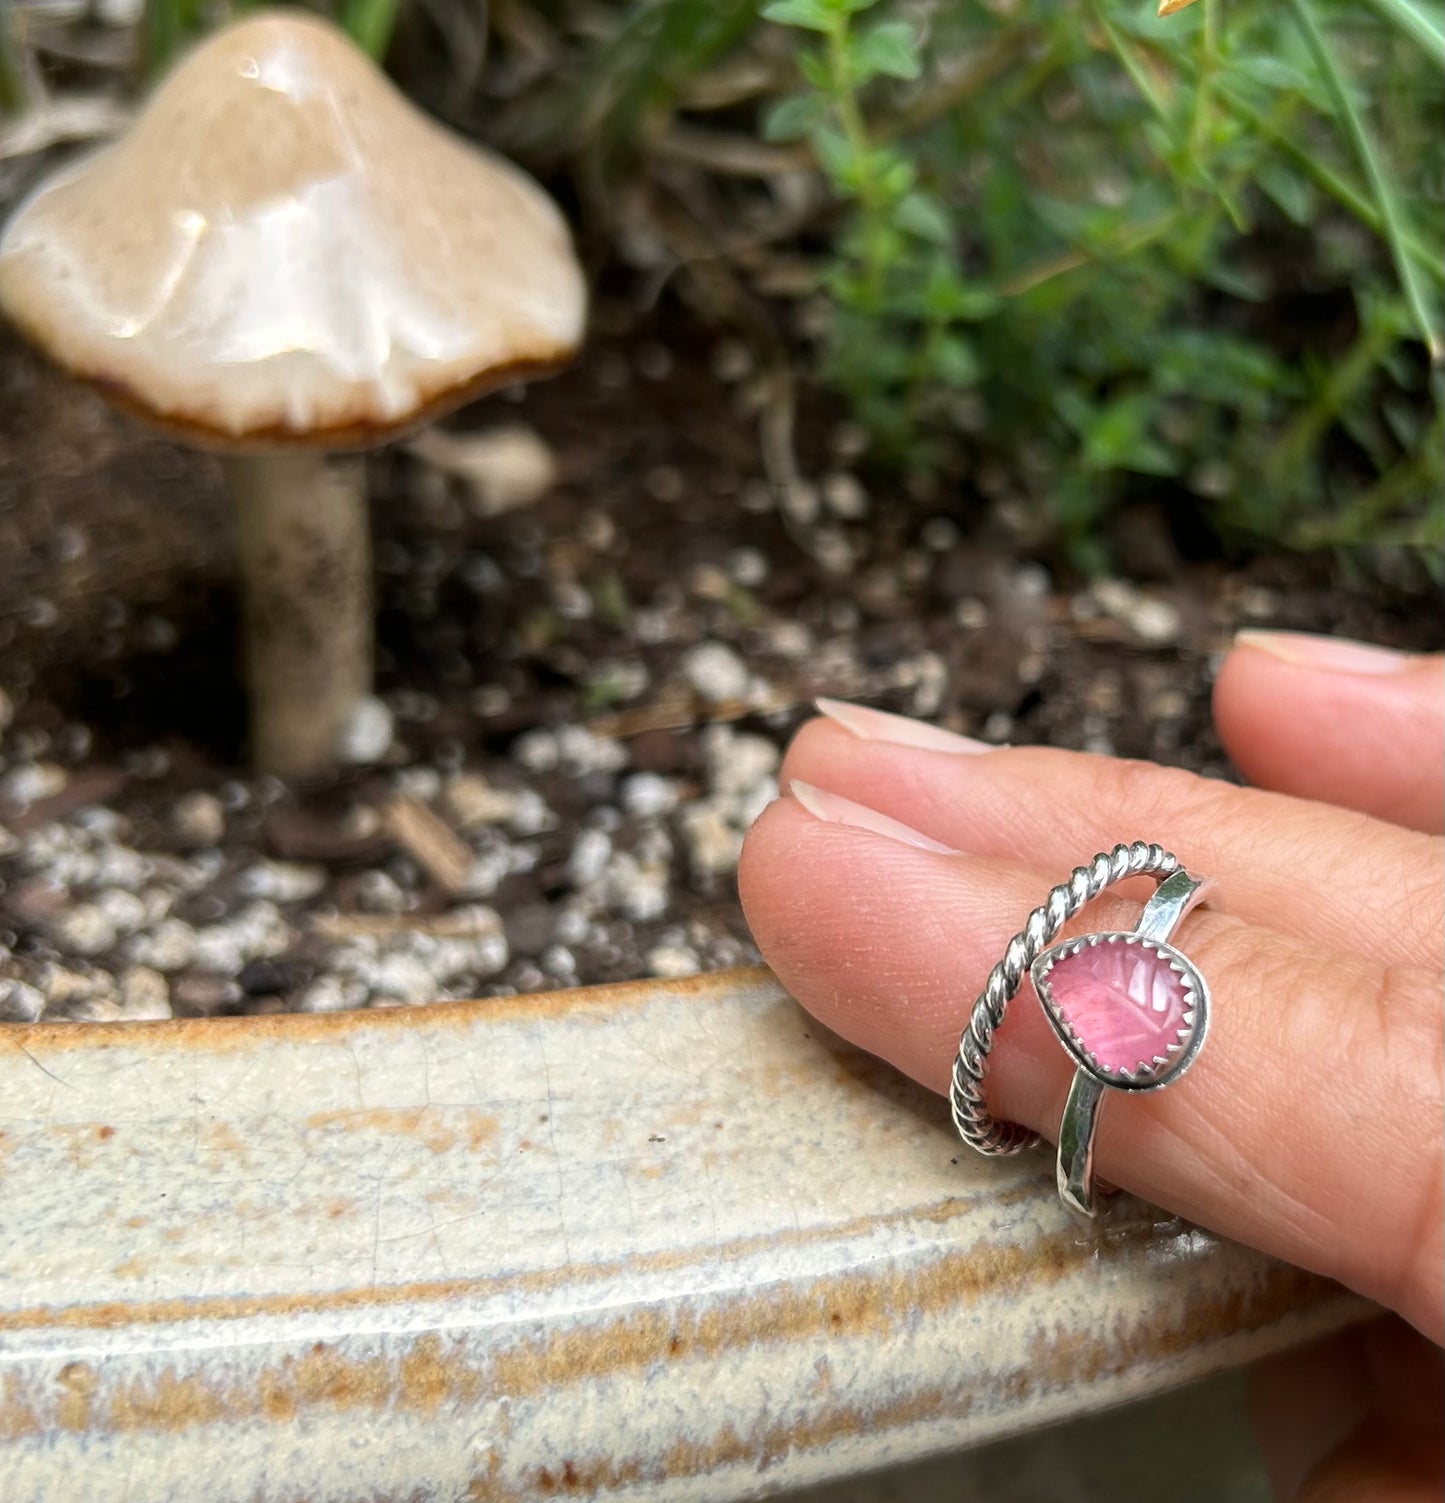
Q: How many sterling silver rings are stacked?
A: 2